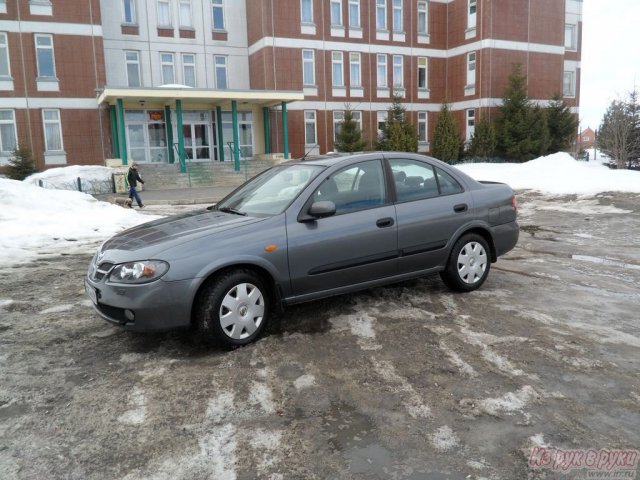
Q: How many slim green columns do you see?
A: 8